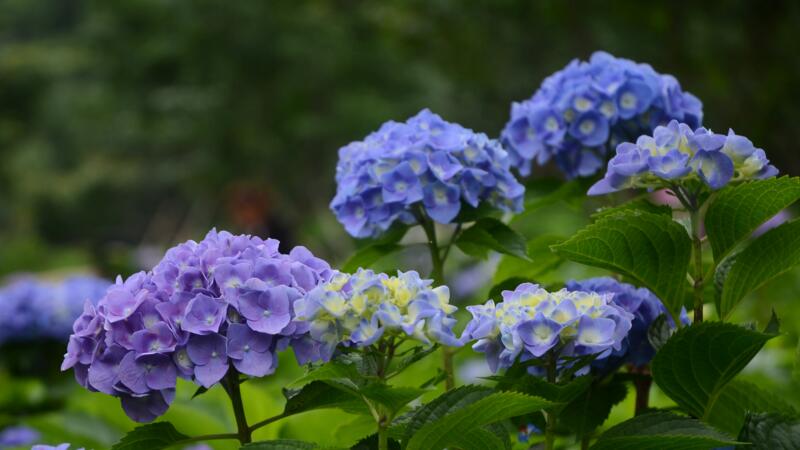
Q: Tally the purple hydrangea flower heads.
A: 1